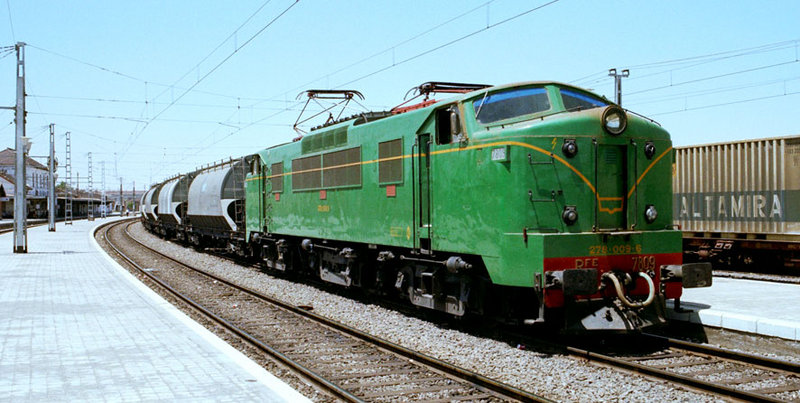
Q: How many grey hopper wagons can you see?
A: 4